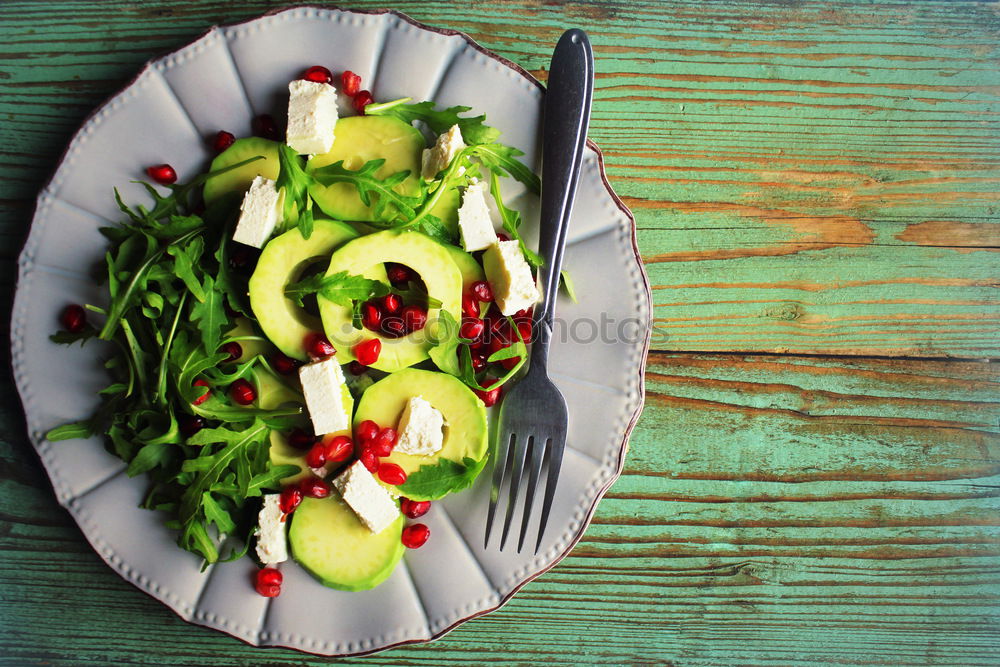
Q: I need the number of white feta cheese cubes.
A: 9